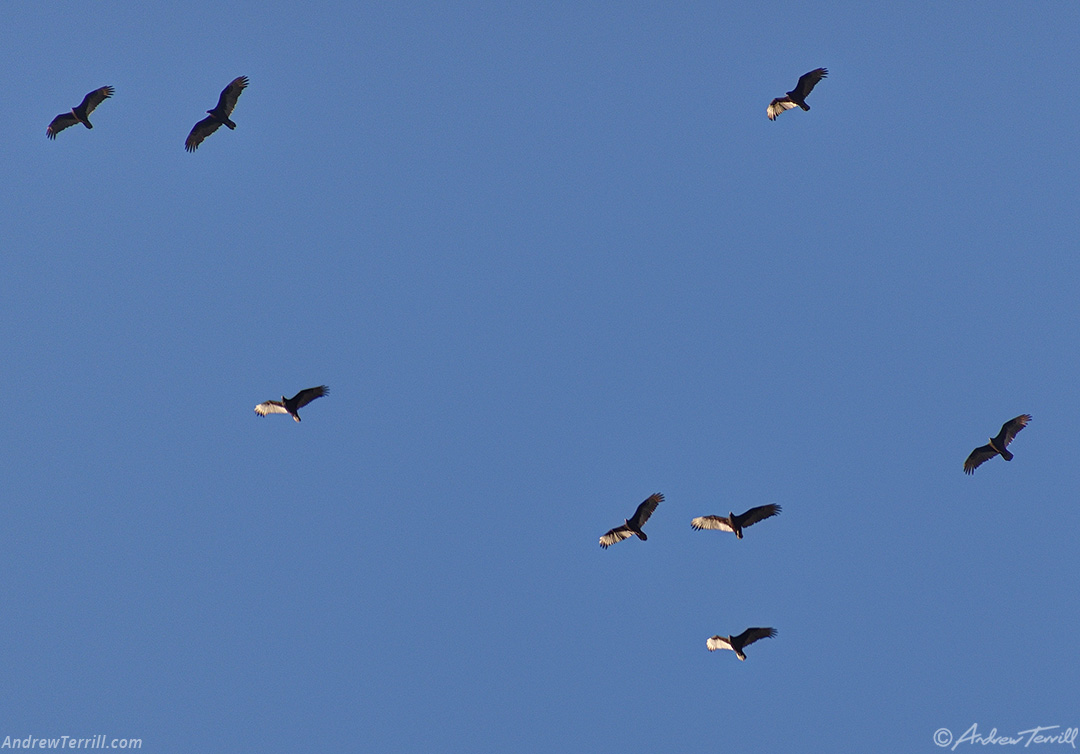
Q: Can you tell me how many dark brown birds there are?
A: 8